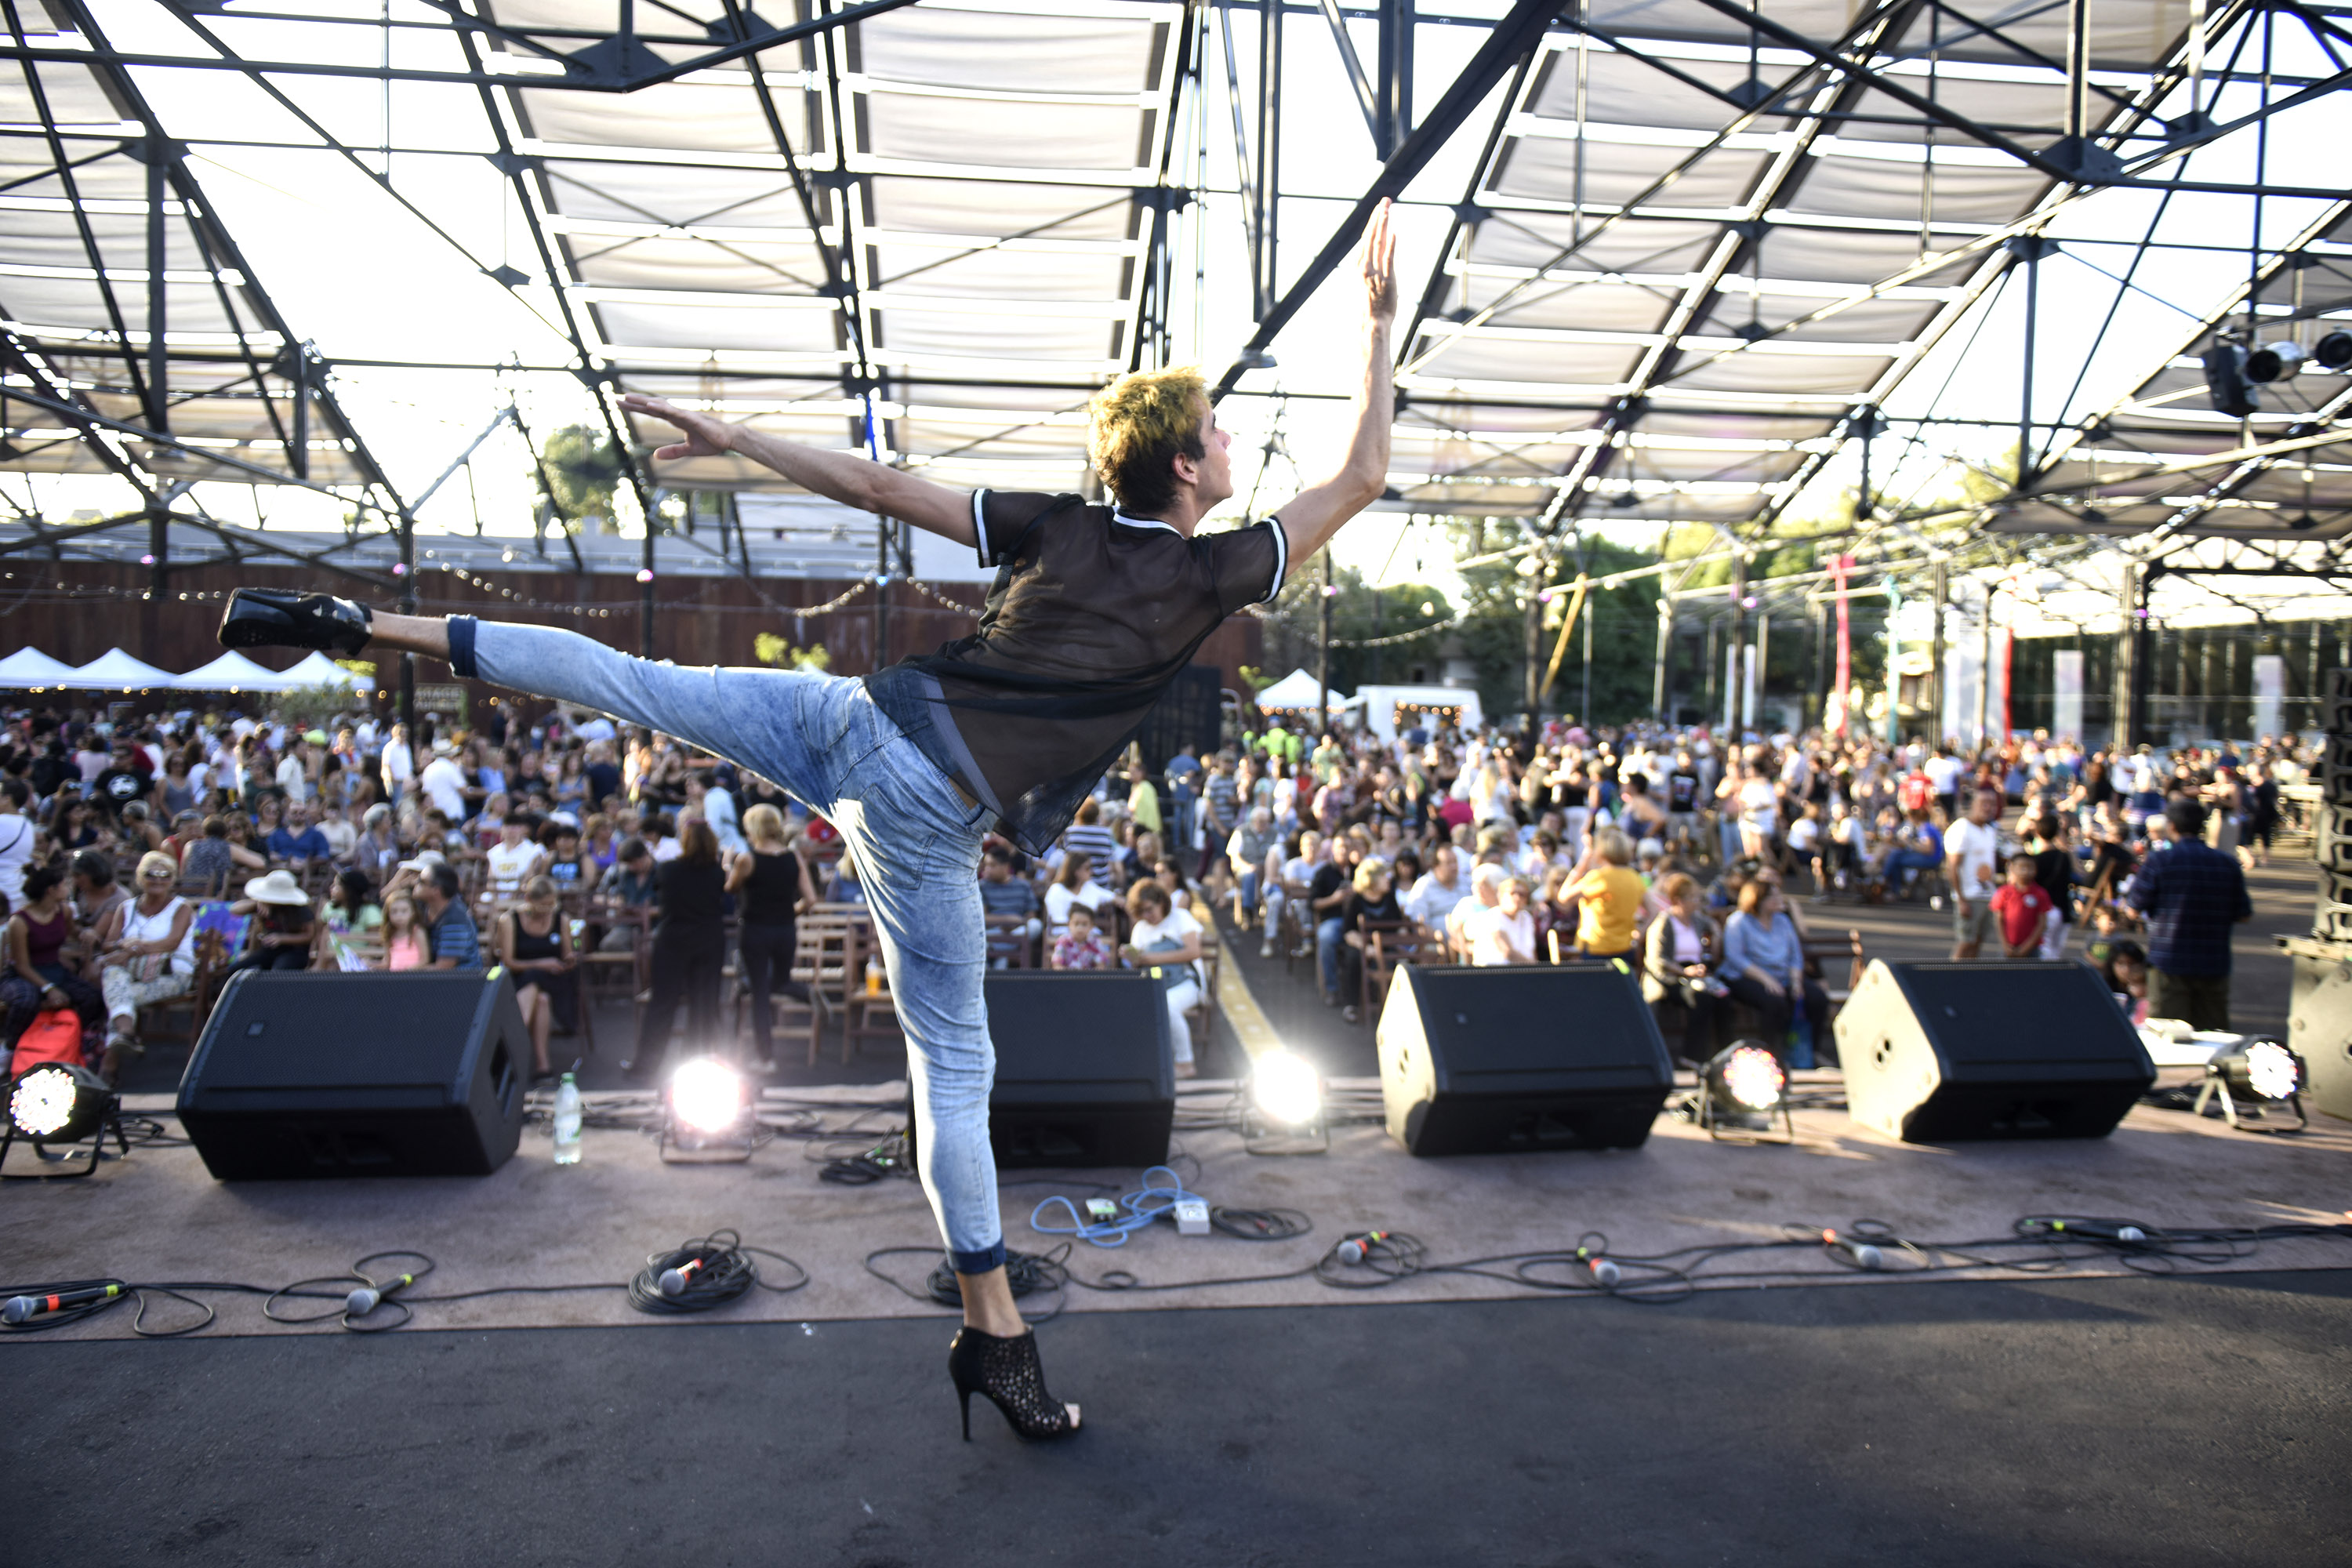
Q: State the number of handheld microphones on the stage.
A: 7